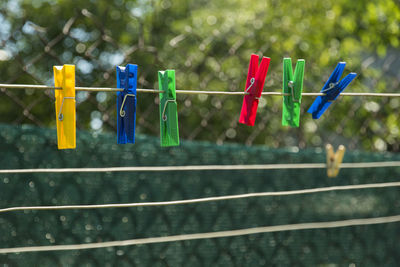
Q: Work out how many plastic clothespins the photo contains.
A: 6